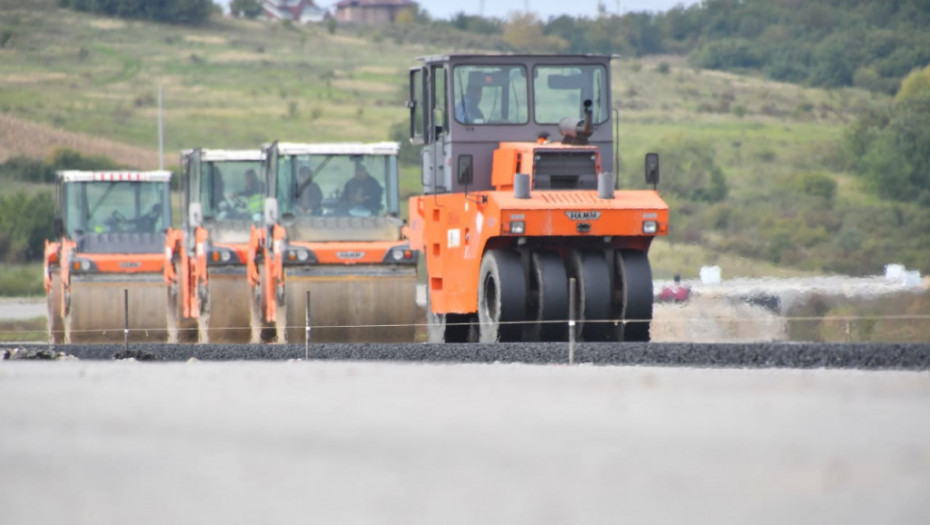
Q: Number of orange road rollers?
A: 4